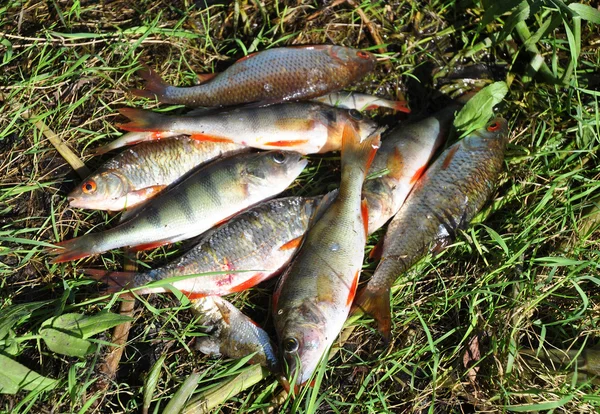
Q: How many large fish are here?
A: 8